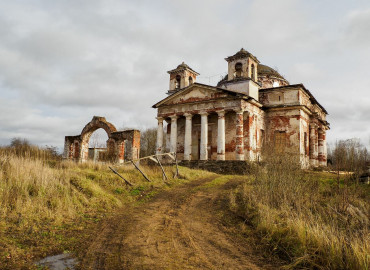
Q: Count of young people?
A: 0